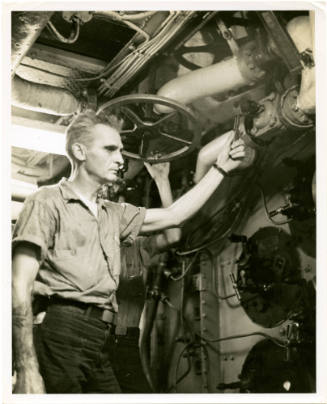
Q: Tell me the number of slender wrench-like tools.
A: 1